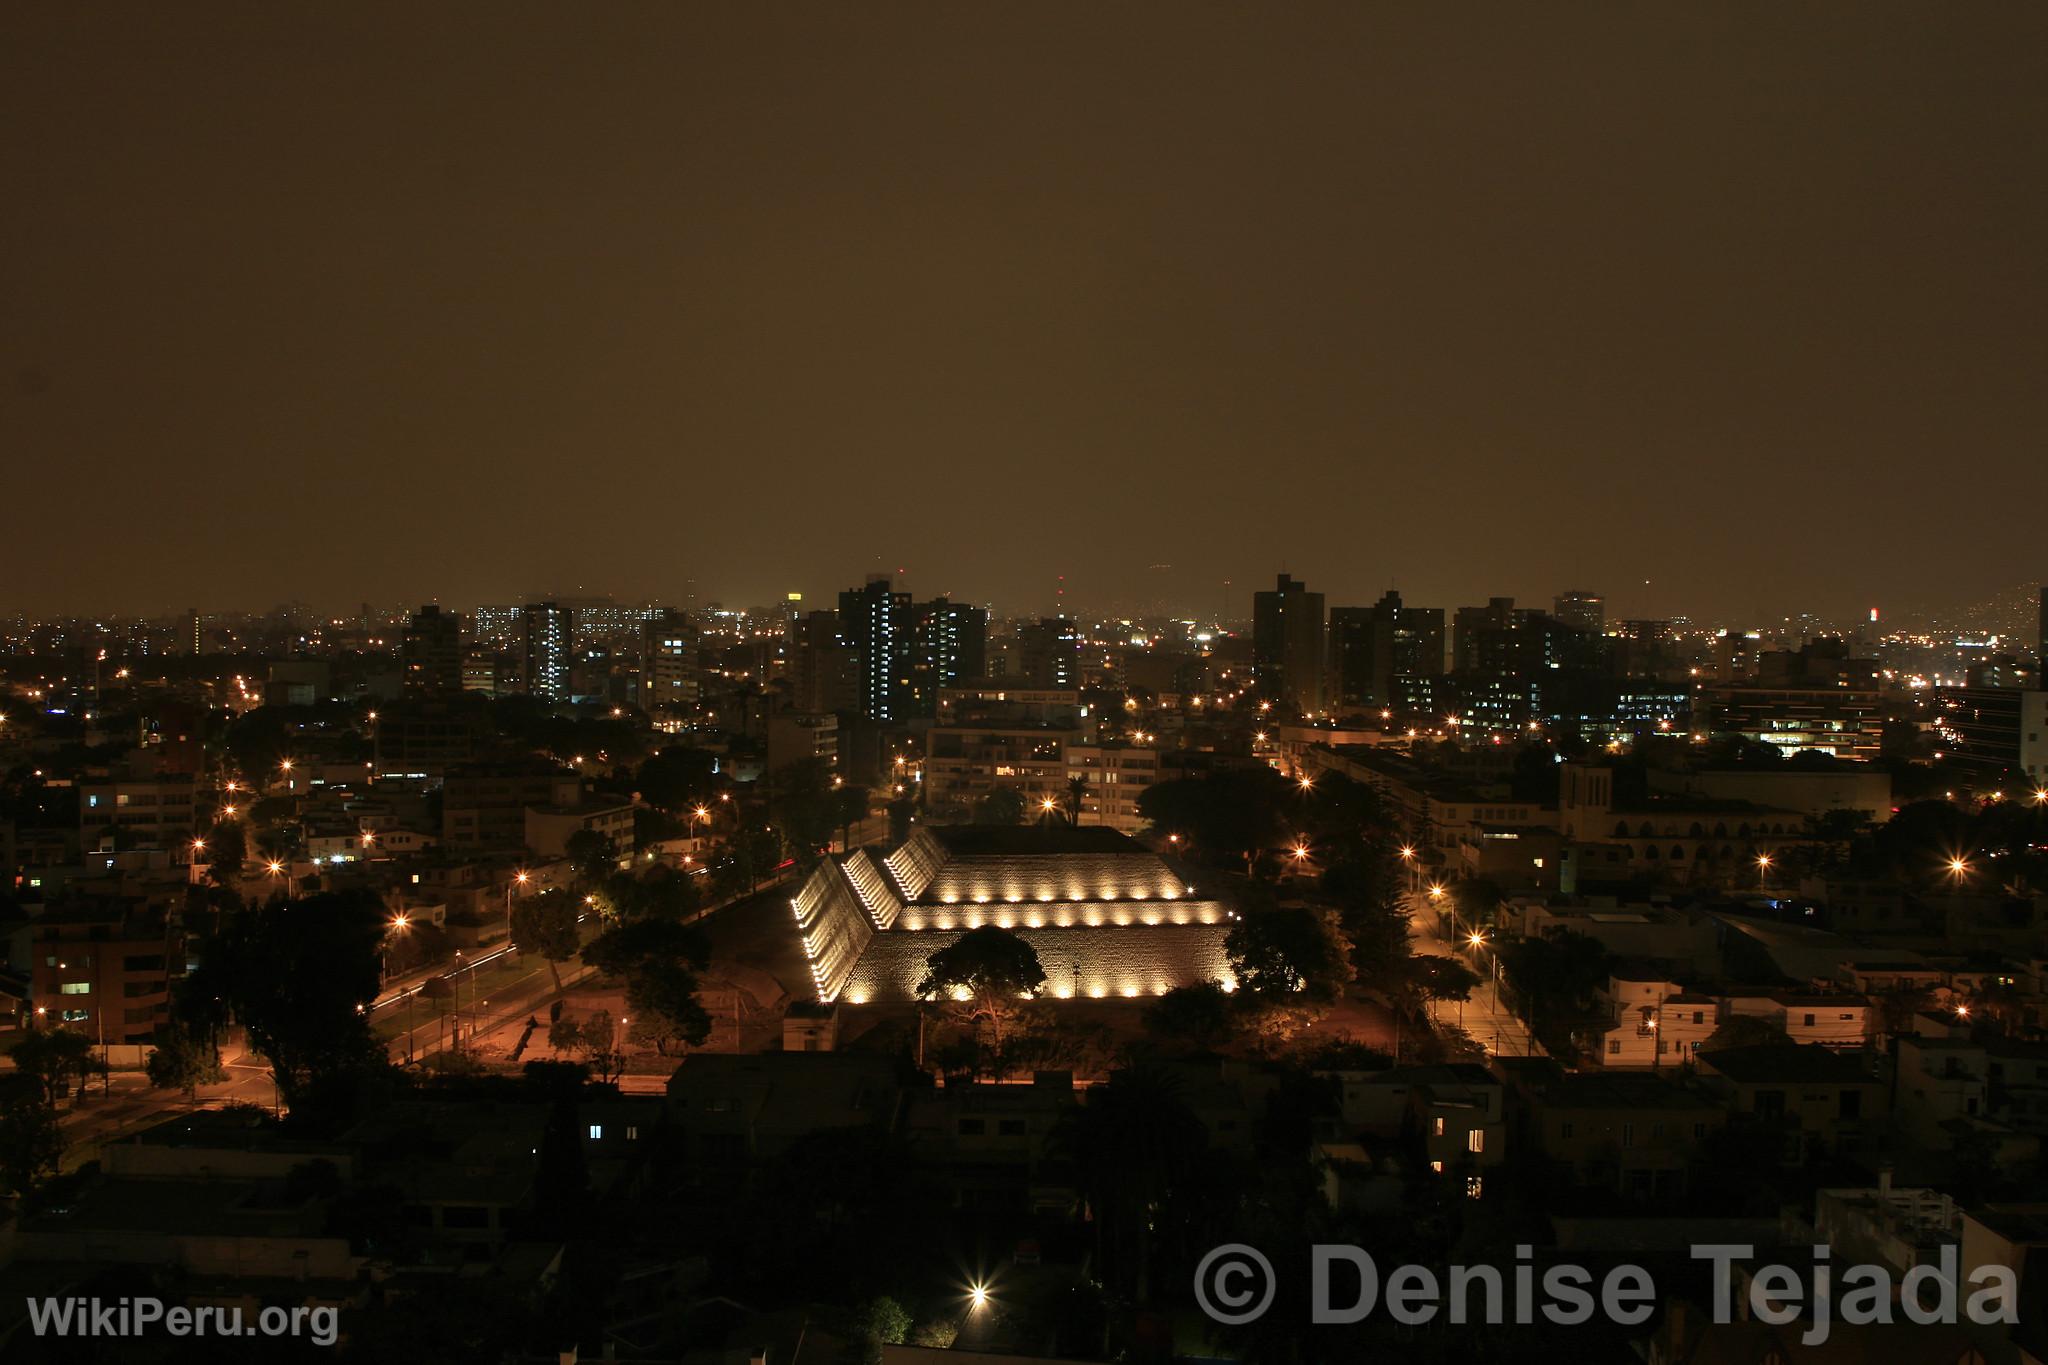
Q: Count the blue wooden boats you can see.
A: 0